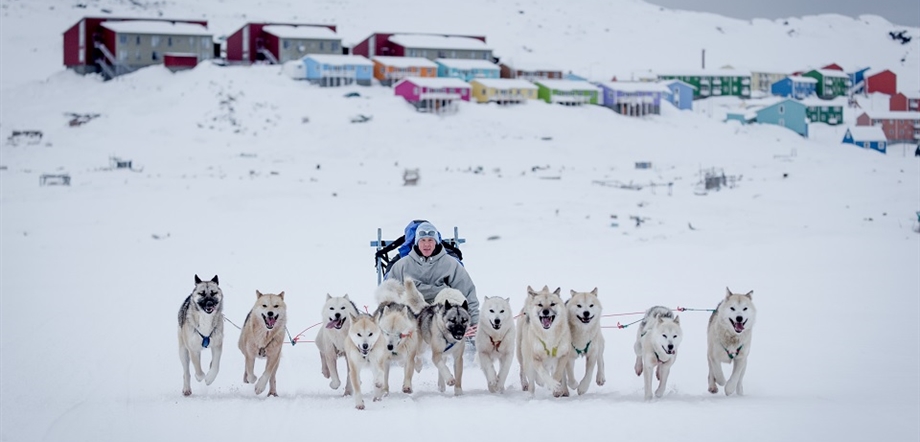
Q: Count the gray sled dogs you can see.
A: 2